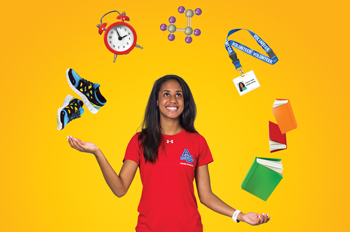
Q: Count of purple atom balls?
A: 7